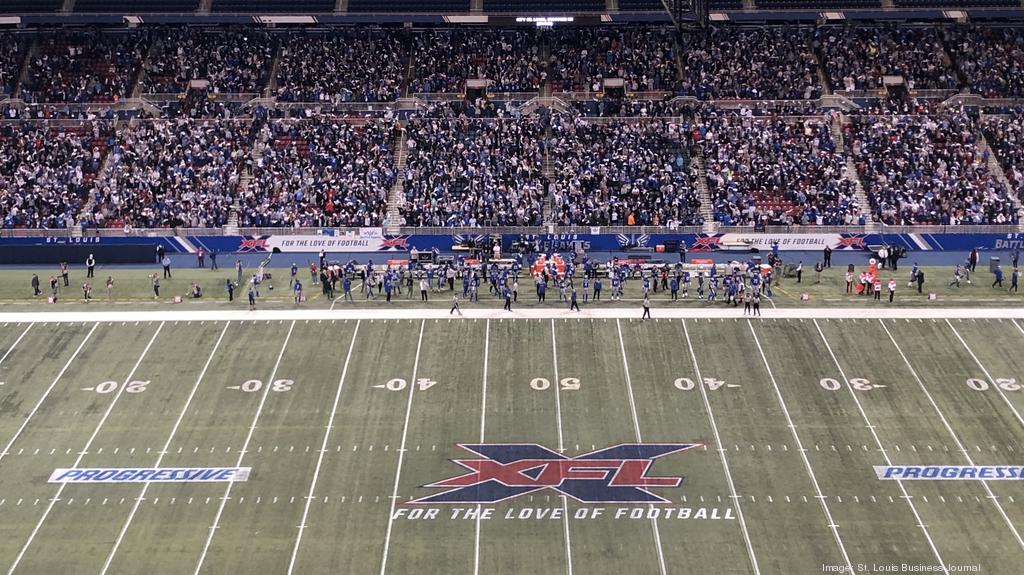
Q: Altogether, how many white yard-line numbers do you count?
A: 7